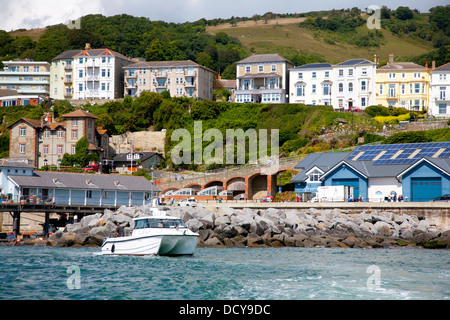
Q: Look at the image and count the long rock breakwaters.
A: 1